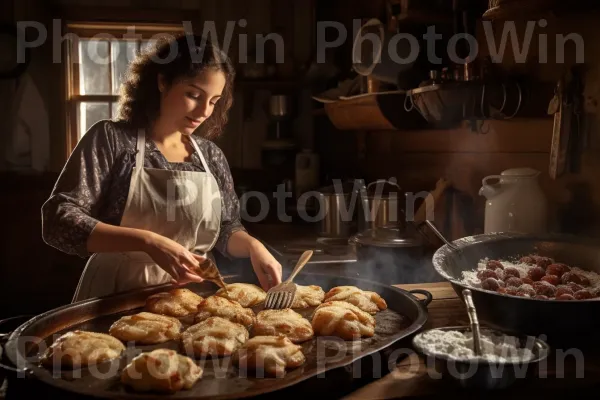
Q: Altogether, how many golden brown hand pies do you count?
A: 12